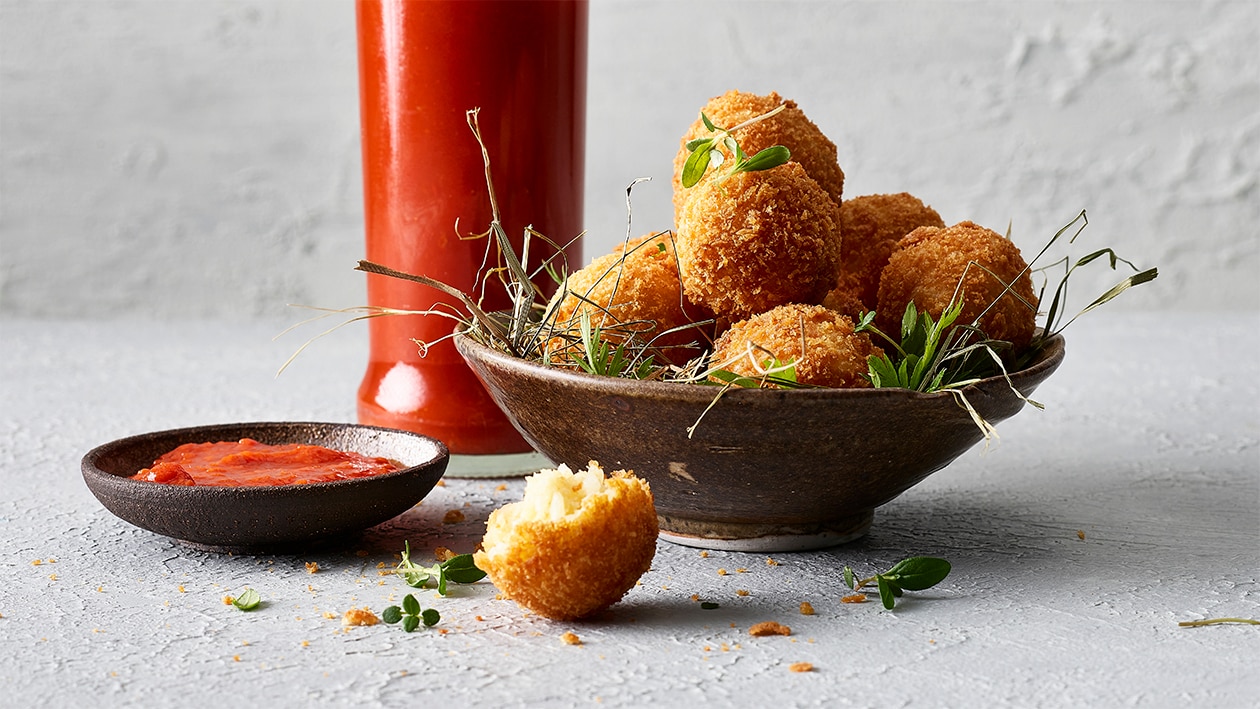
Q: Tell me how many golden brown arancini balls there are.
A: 7